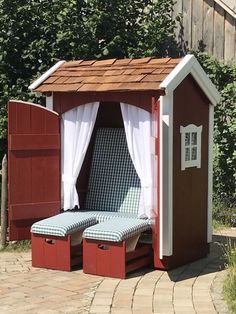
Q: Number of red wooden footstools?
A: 2